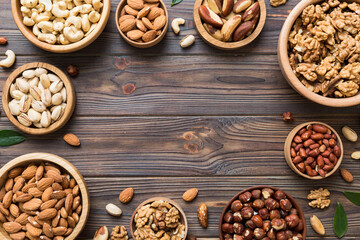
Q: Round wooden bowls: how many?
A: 9